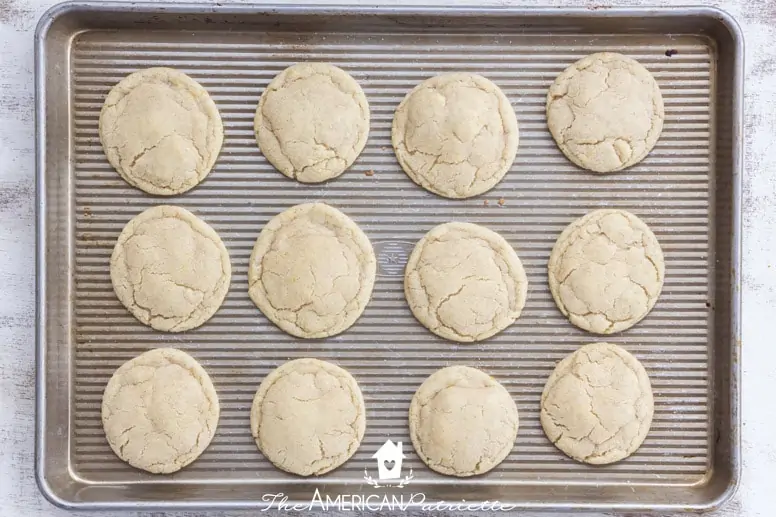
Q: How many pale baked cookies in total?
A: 12